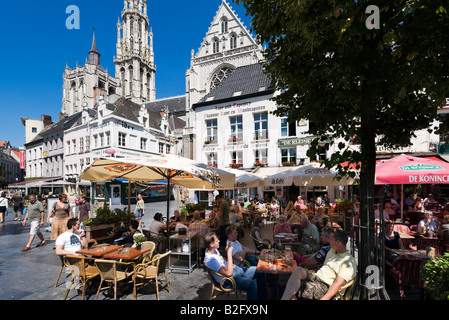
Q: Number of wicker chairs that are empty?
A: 4